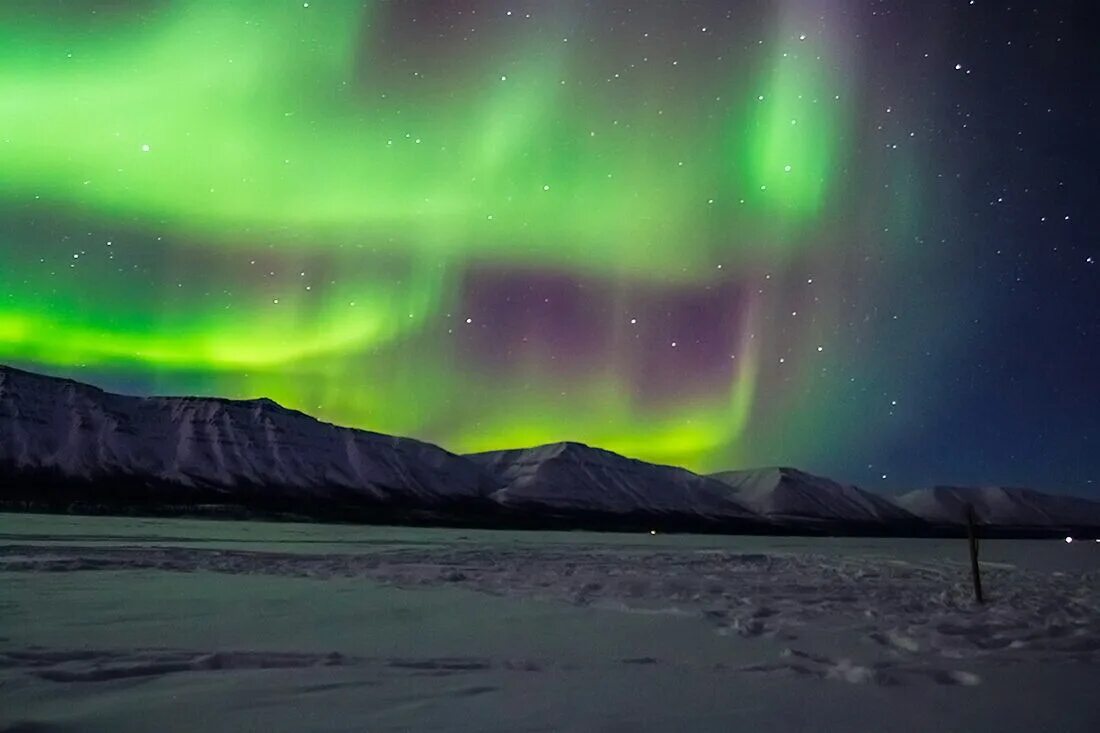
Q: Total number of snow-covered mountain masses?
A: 4